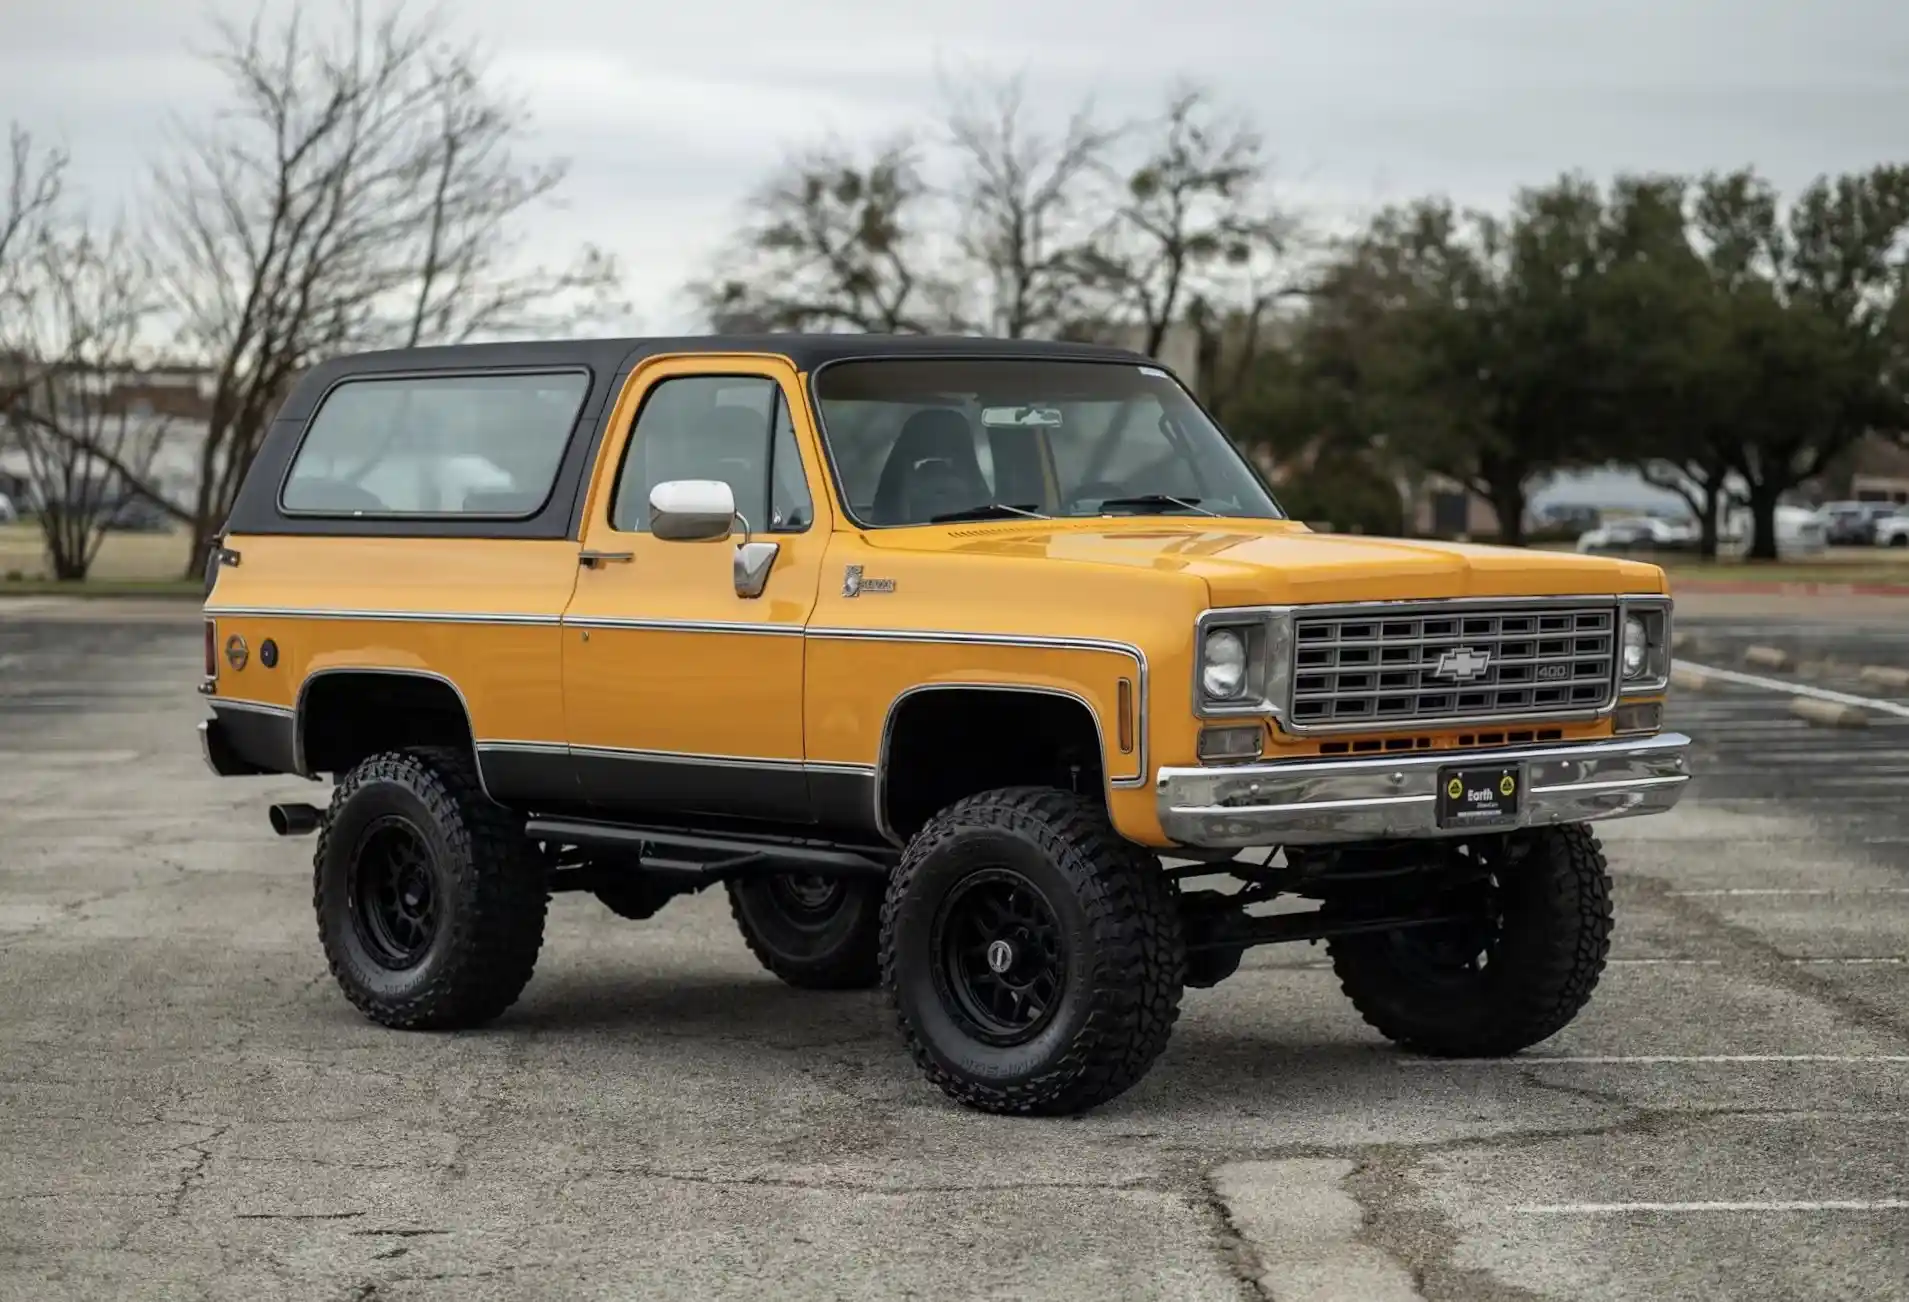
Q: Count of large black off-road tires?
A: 4